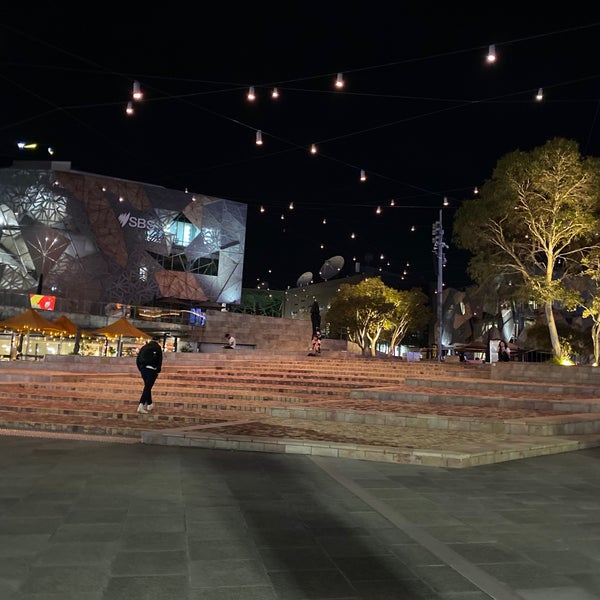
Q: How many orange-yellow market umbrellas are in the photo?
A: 3